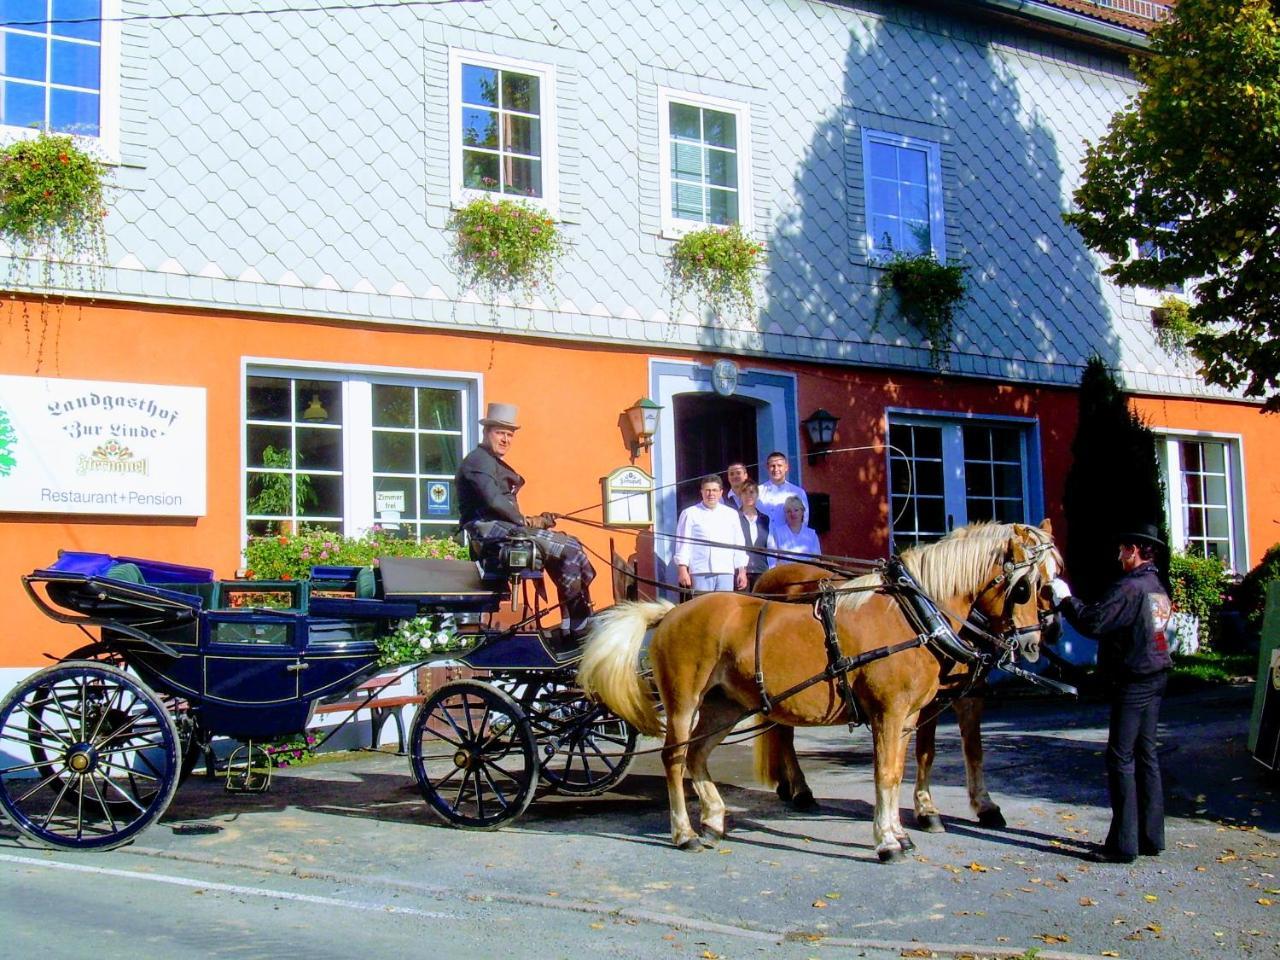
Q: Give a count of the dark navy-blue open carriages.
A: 1